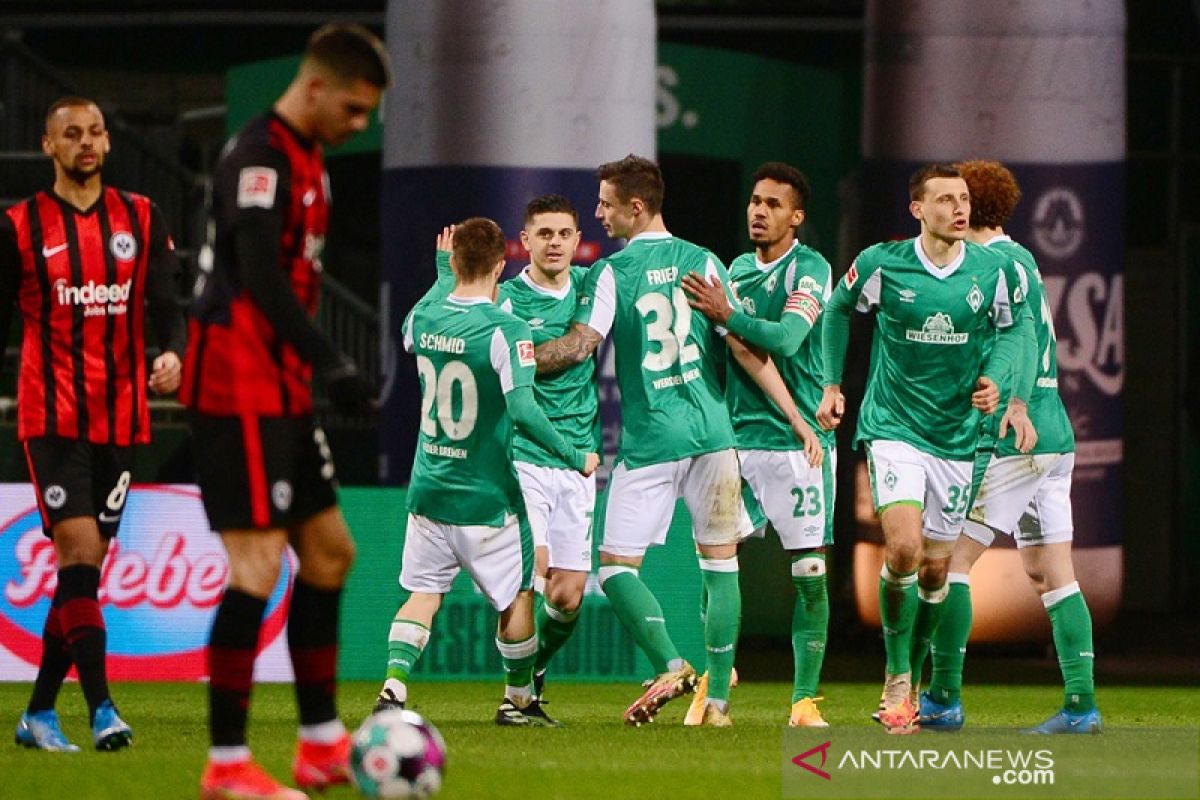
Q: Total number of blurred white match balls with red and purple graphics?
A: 1